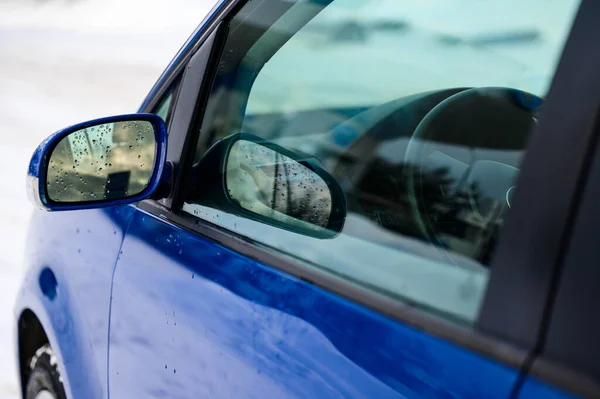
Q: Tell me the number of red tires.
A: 0